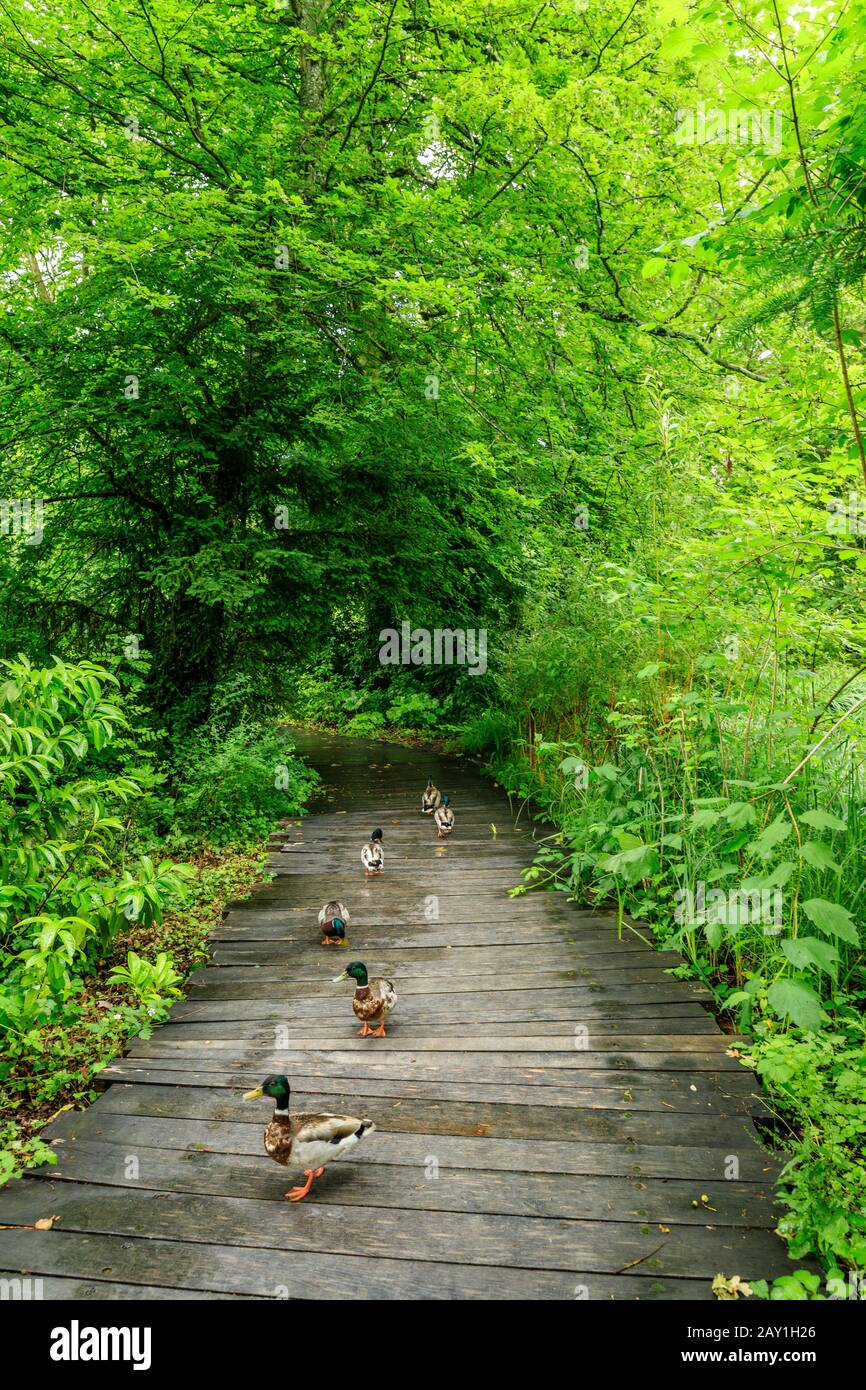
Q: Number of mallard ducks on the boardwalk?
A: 6